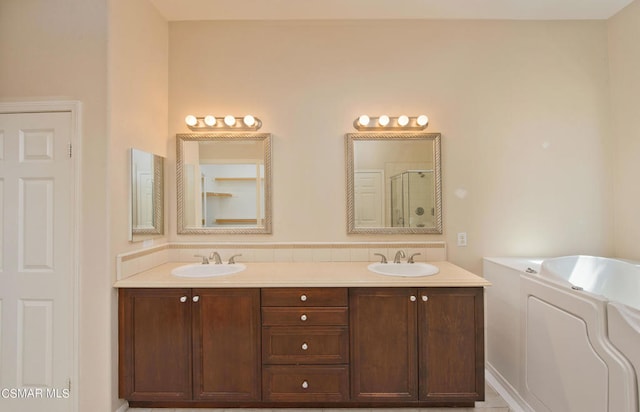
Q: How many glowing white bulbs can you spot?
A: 8